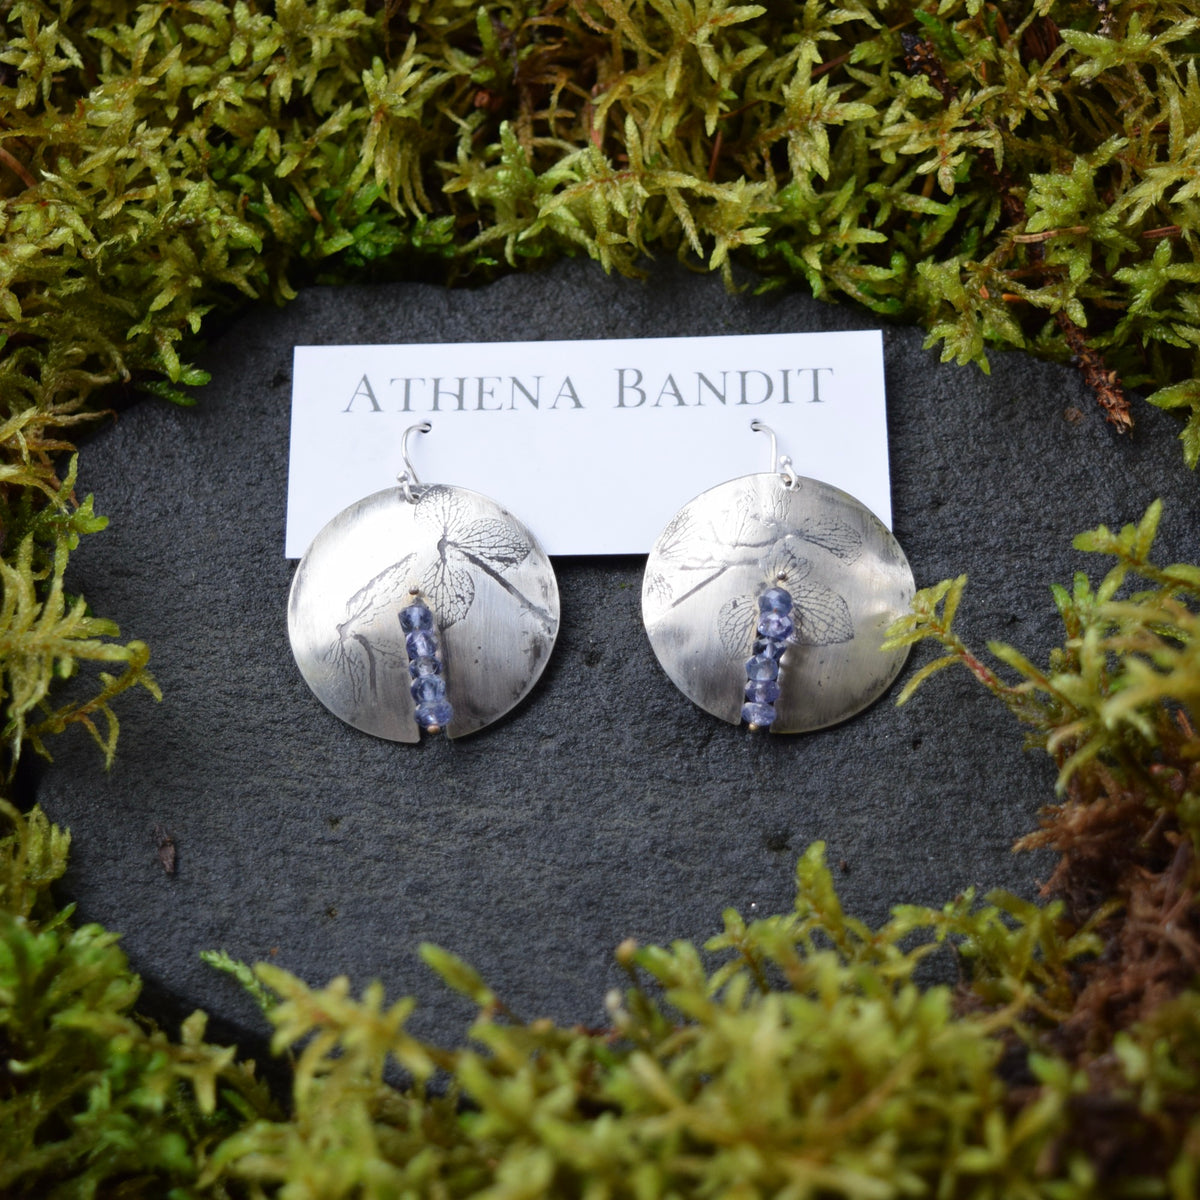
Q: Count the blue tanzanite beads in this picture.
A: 11